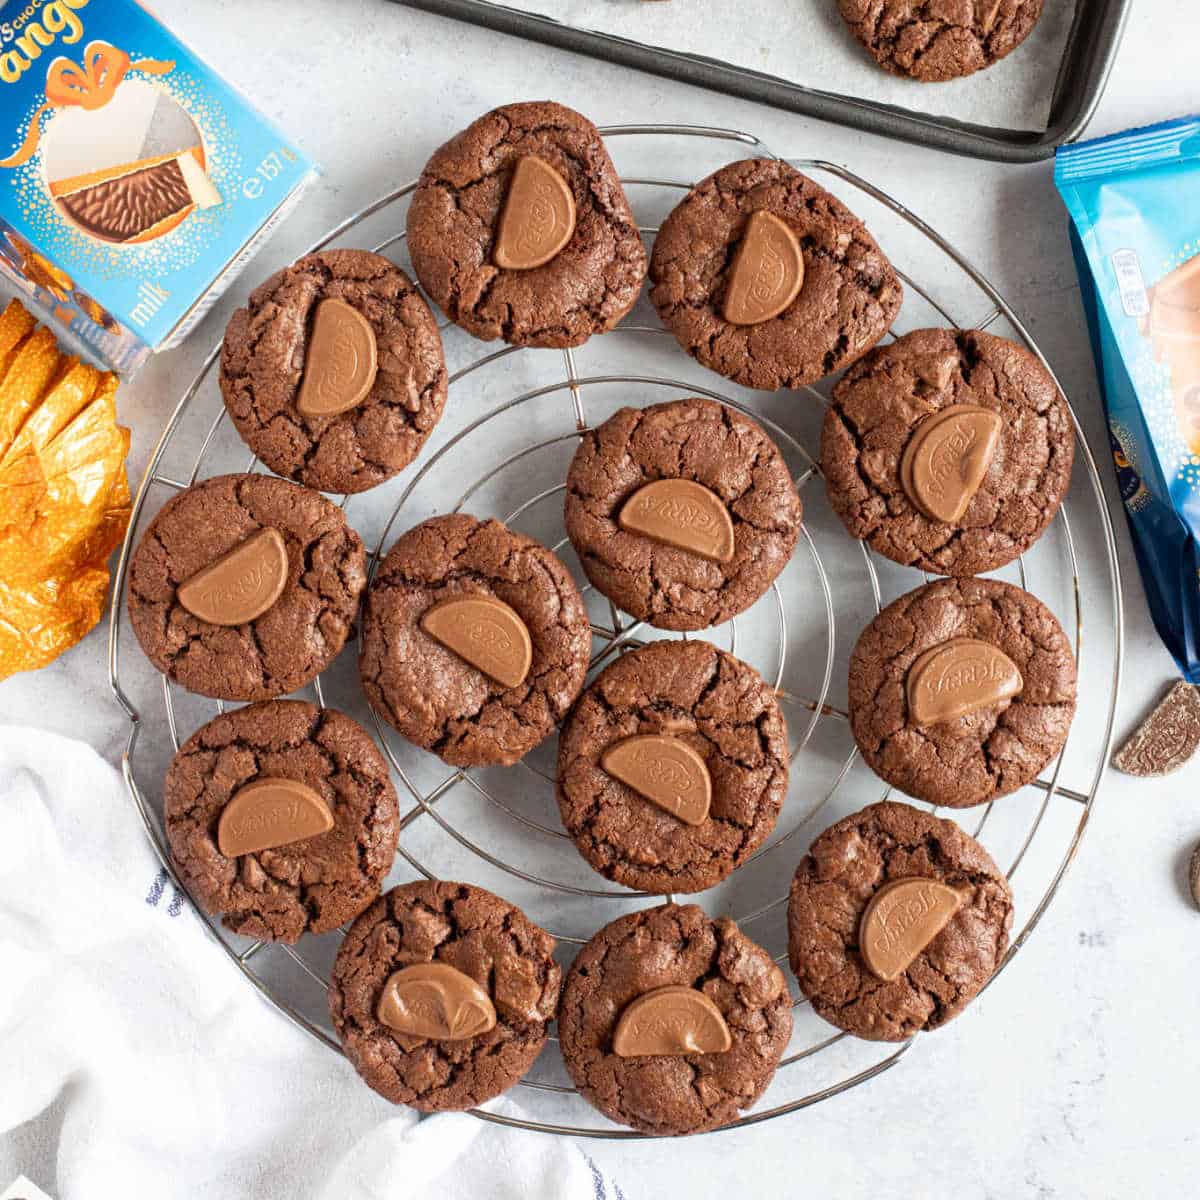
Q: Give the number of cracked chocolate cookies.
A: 14